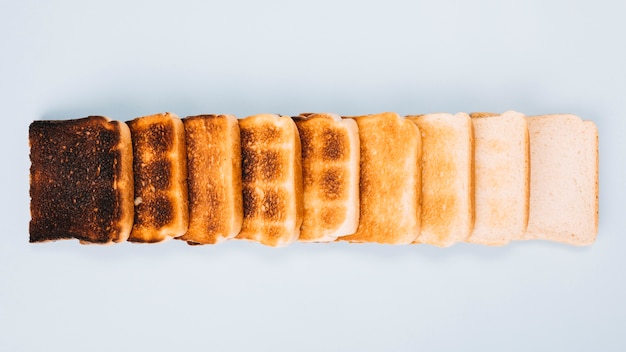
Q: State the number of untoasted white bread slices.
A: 1